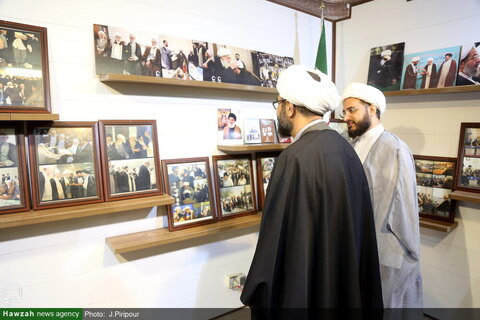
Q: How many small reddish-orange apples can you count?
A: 0